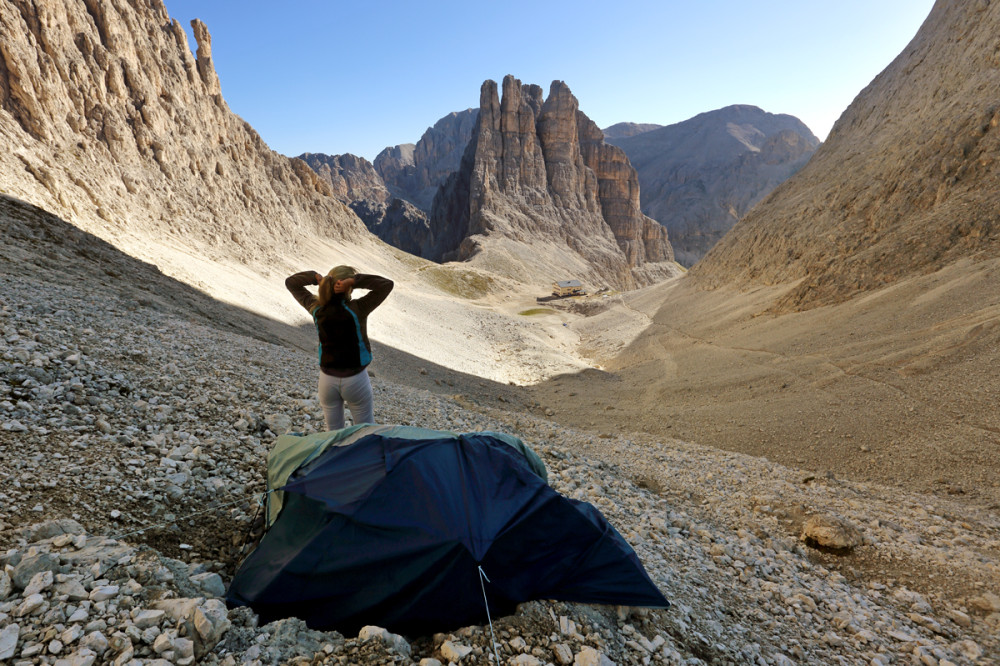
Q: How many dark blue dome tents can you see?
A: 1